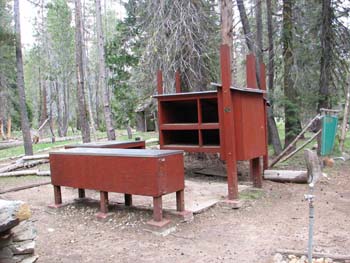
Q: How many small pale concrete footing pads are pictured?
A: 5